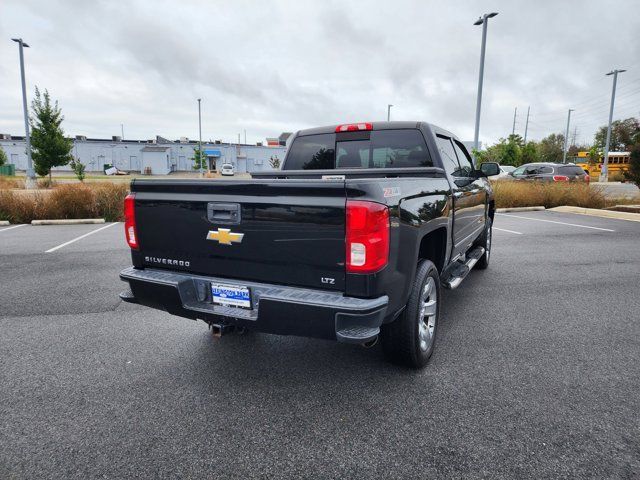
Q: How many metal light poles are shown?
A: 6